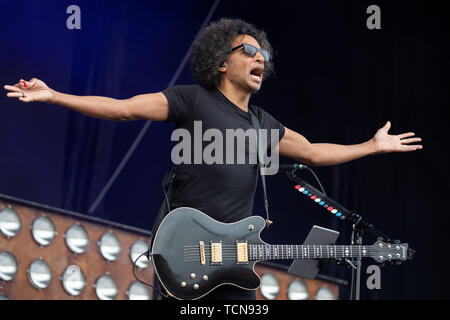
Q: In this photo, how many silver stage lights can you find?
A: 13